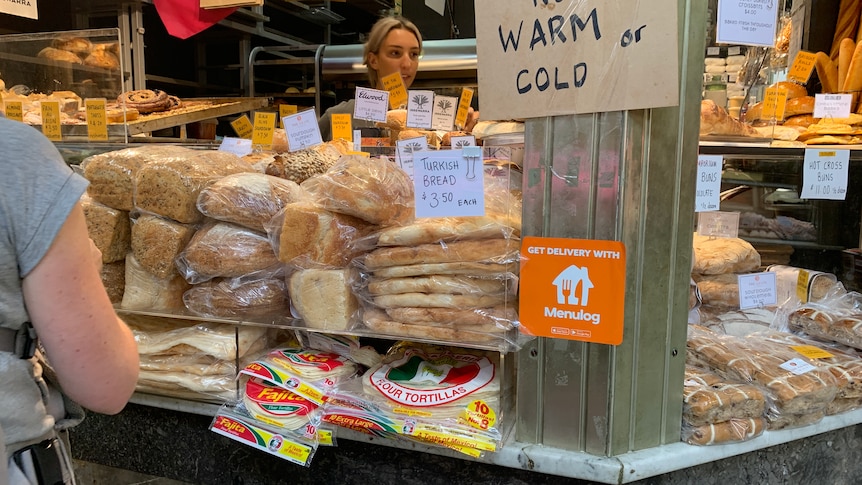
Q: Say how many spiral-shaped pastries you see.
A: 2